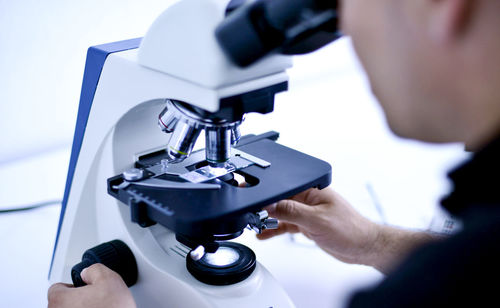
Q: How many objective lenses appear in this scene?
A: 4